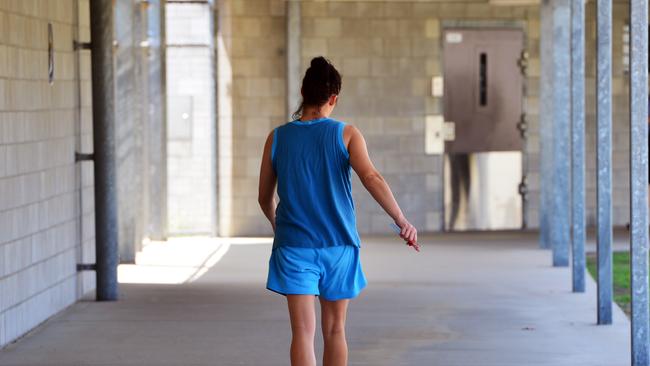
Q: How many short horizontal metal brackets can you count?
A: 3